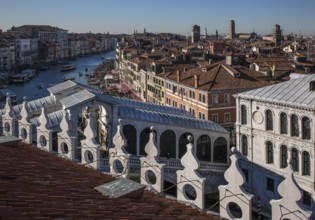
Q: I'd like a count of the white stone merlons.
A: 10